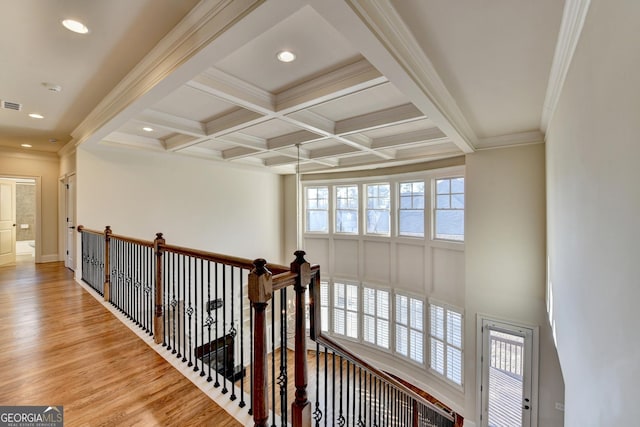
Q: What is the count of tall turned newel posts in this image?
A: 4